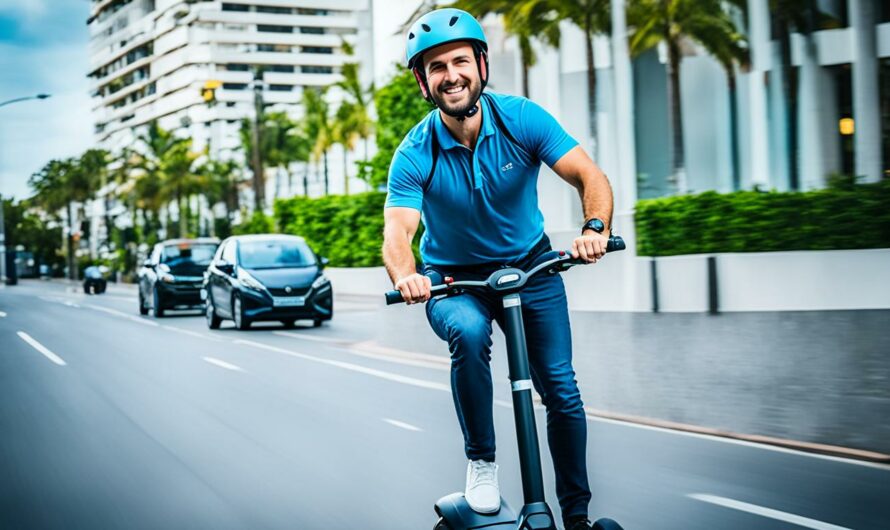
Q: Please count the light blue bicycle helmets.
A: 1